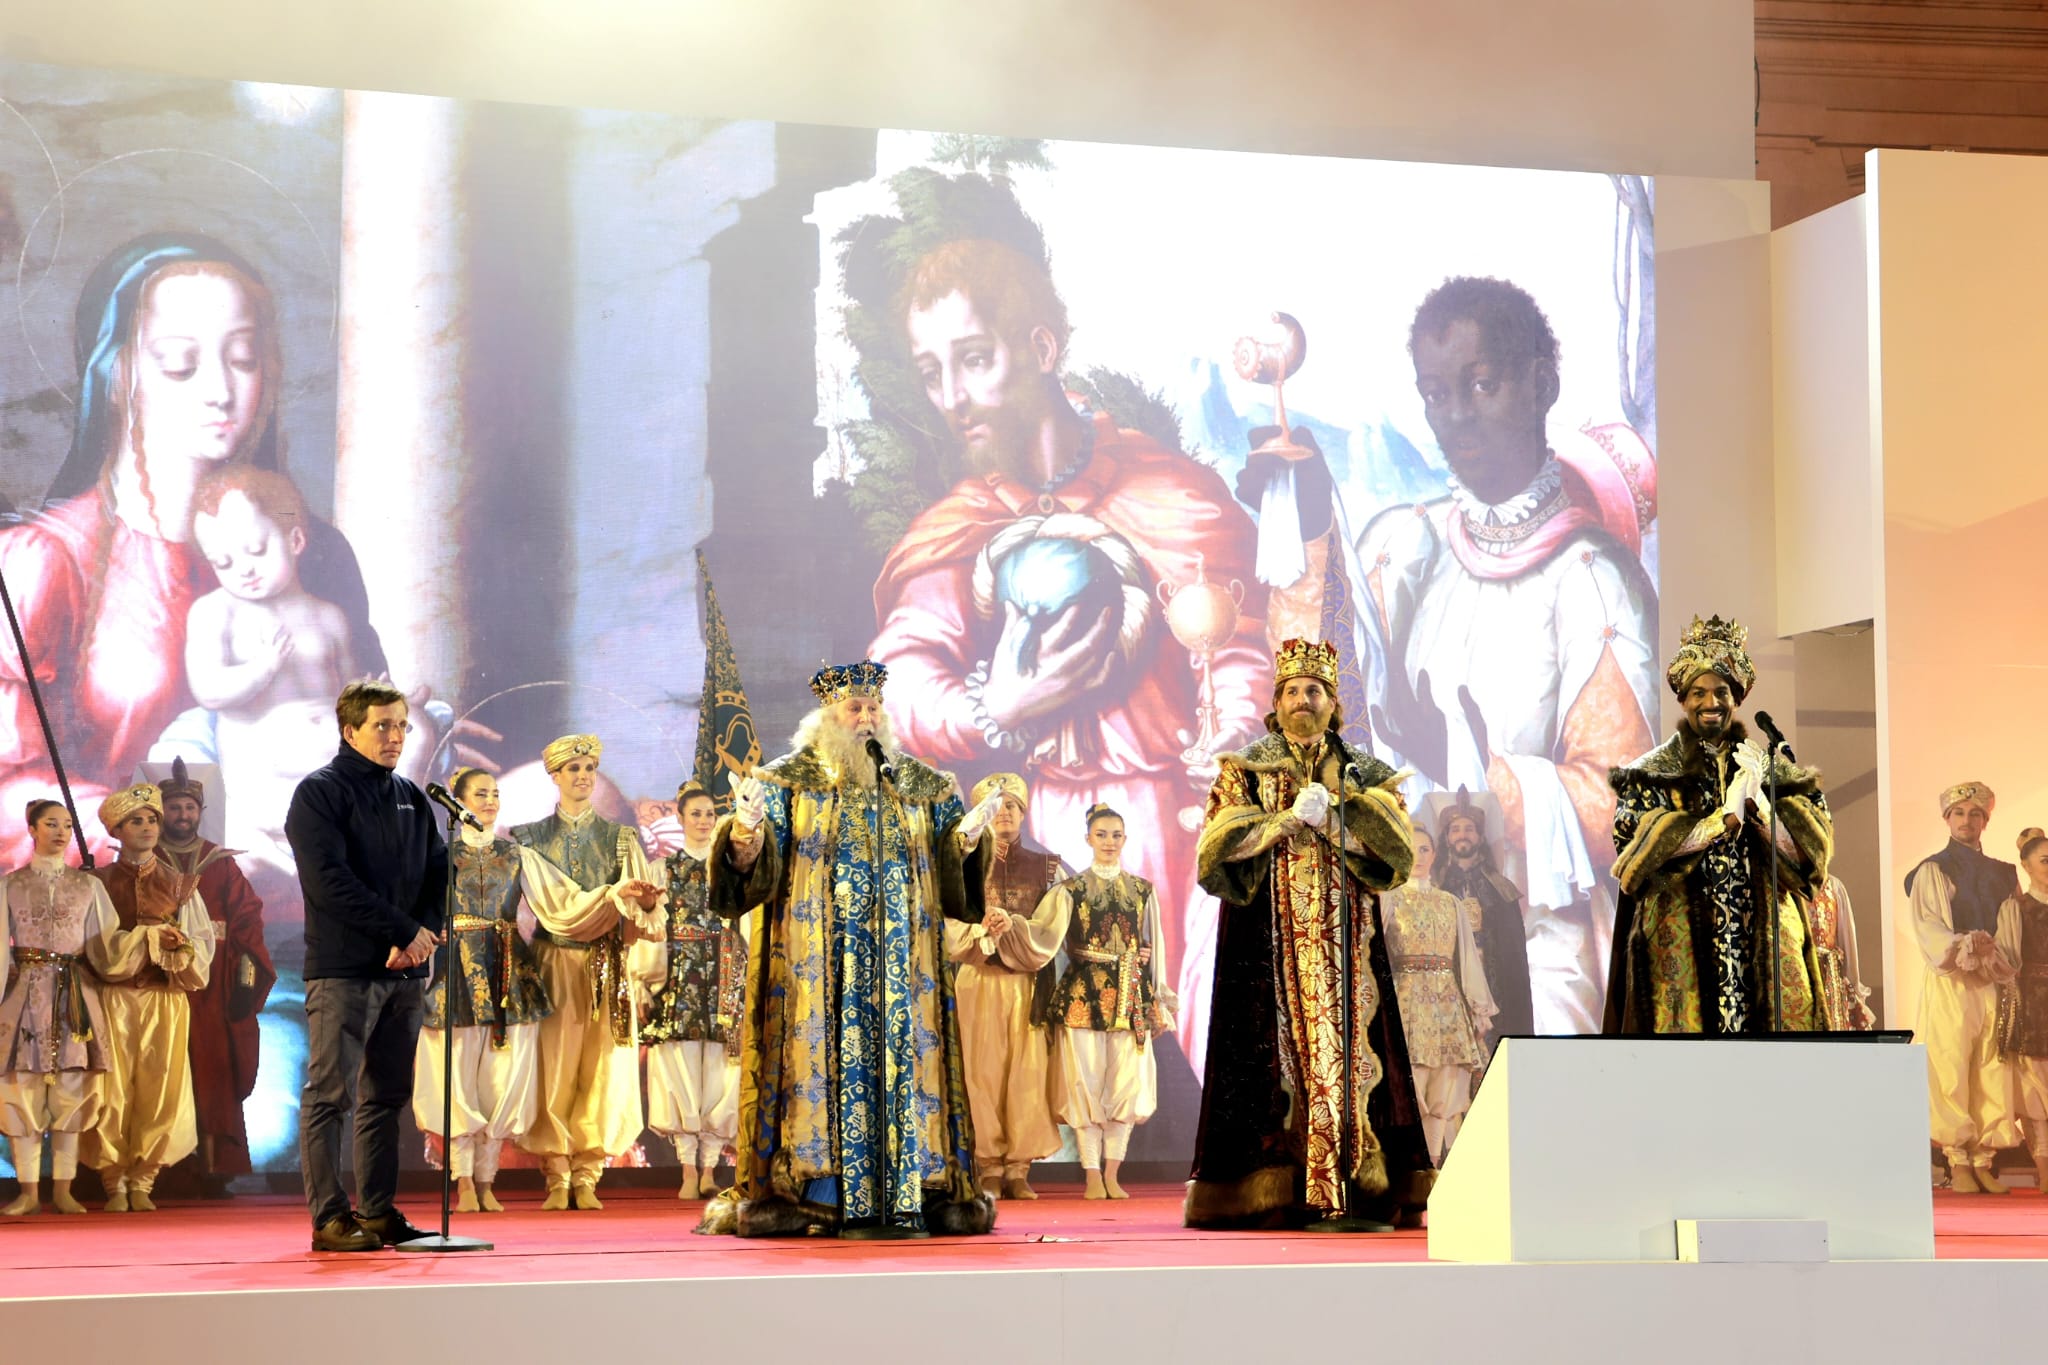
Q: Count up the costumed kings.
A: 3